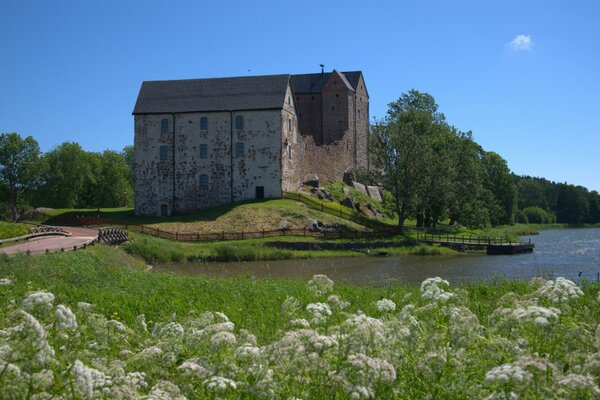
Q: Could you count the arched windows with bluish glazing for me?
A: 7